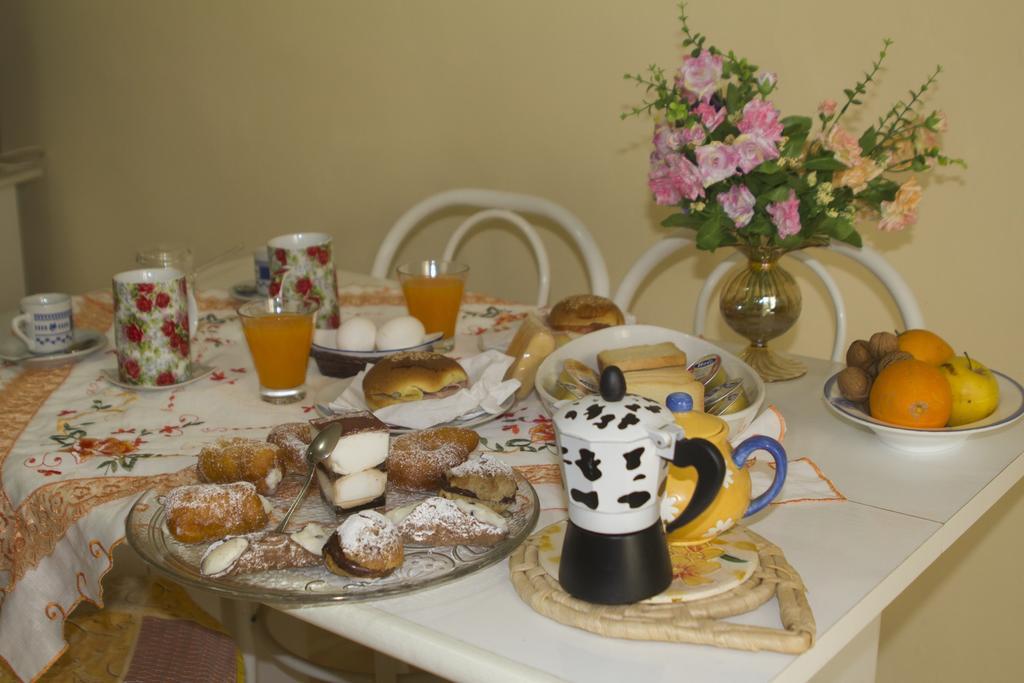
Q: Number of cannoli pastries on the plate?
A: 2